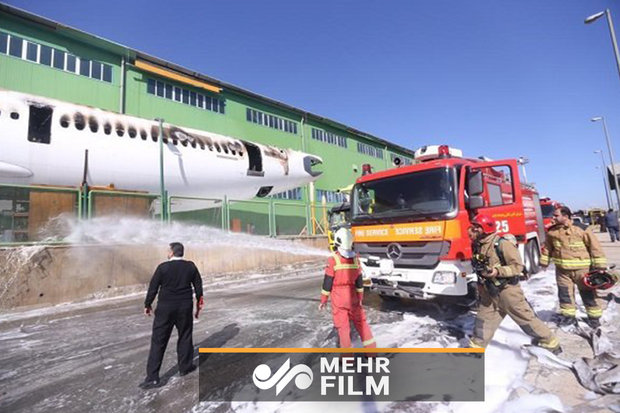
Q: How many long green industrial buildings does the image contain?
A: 1